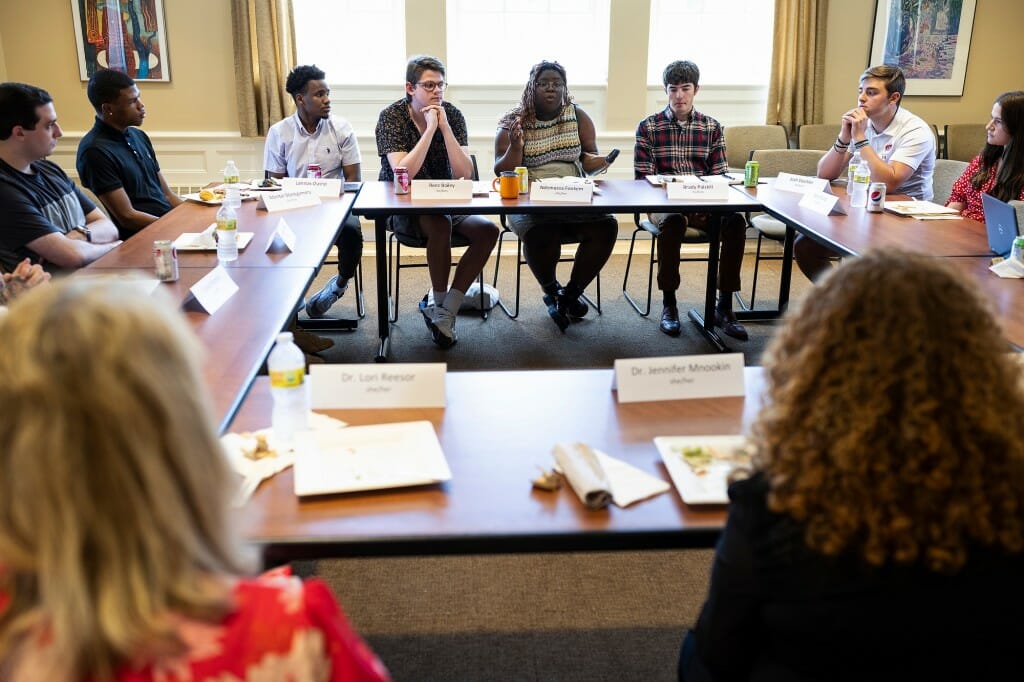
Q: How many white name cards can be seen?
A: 11